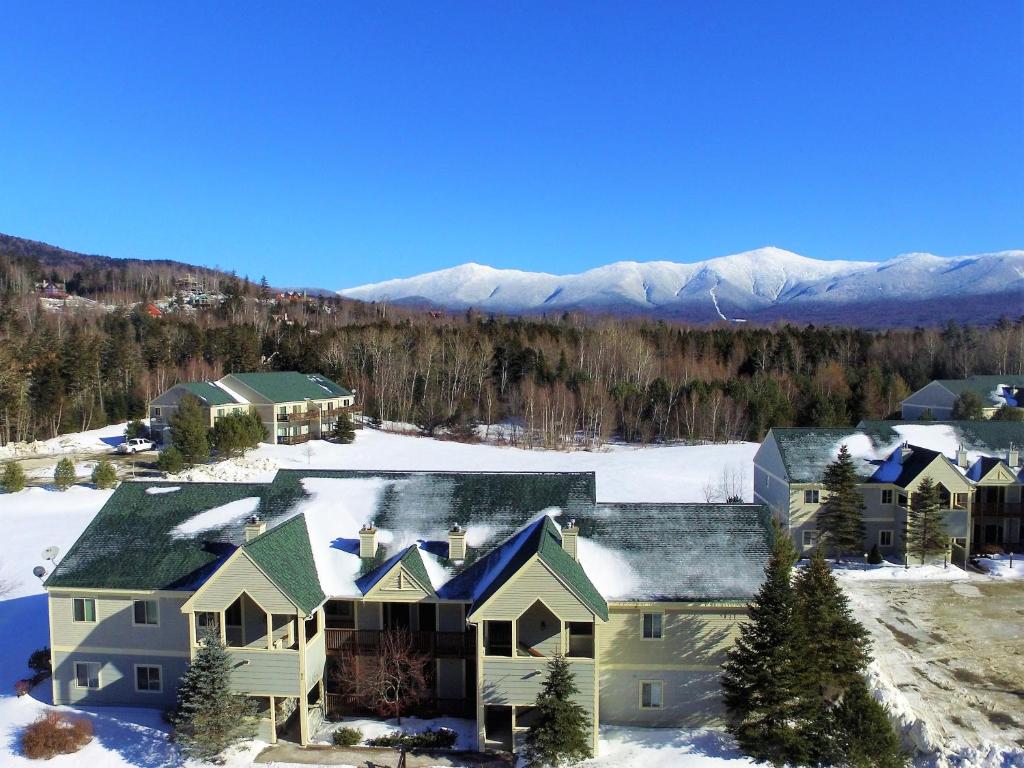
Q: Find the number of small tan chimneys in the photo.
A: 7